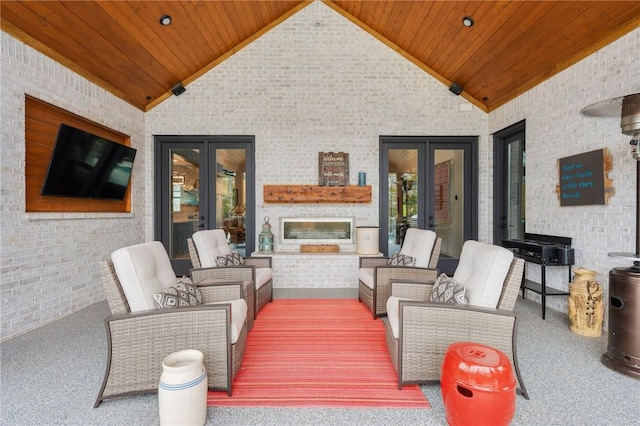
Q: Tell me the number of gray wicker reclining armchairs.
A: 4